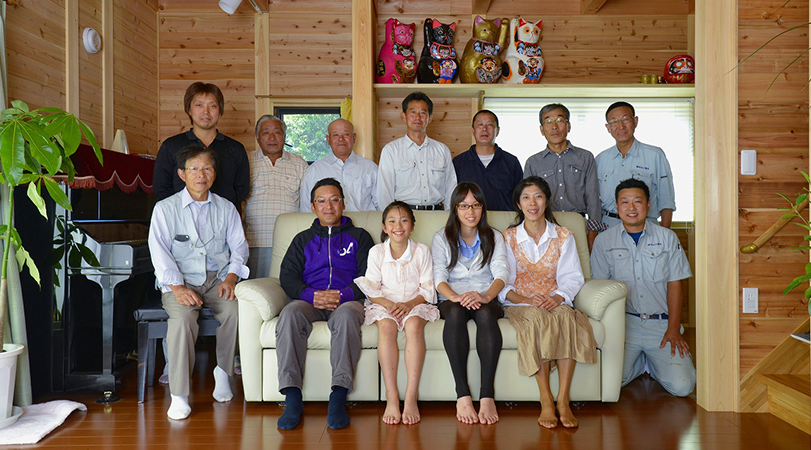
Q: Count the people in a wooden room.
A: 13